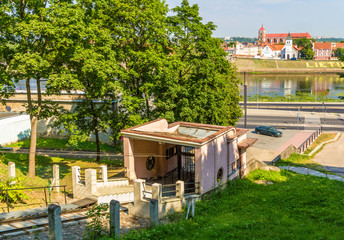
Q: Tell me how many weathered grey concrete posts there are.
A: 3